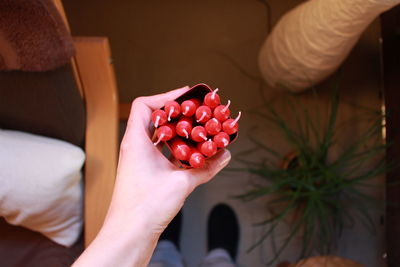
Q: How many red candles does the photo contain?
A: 15